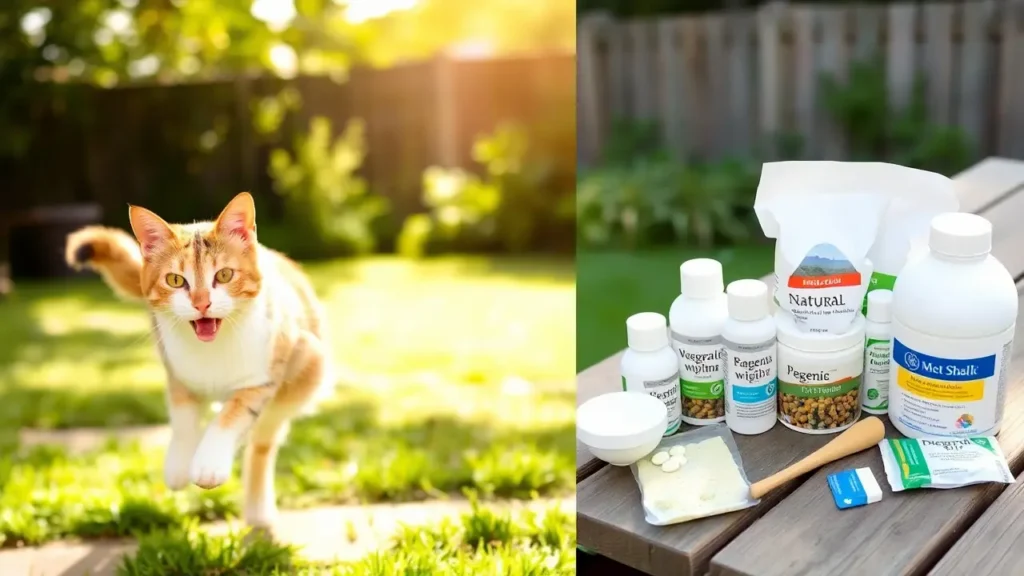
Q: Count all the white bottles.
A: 5